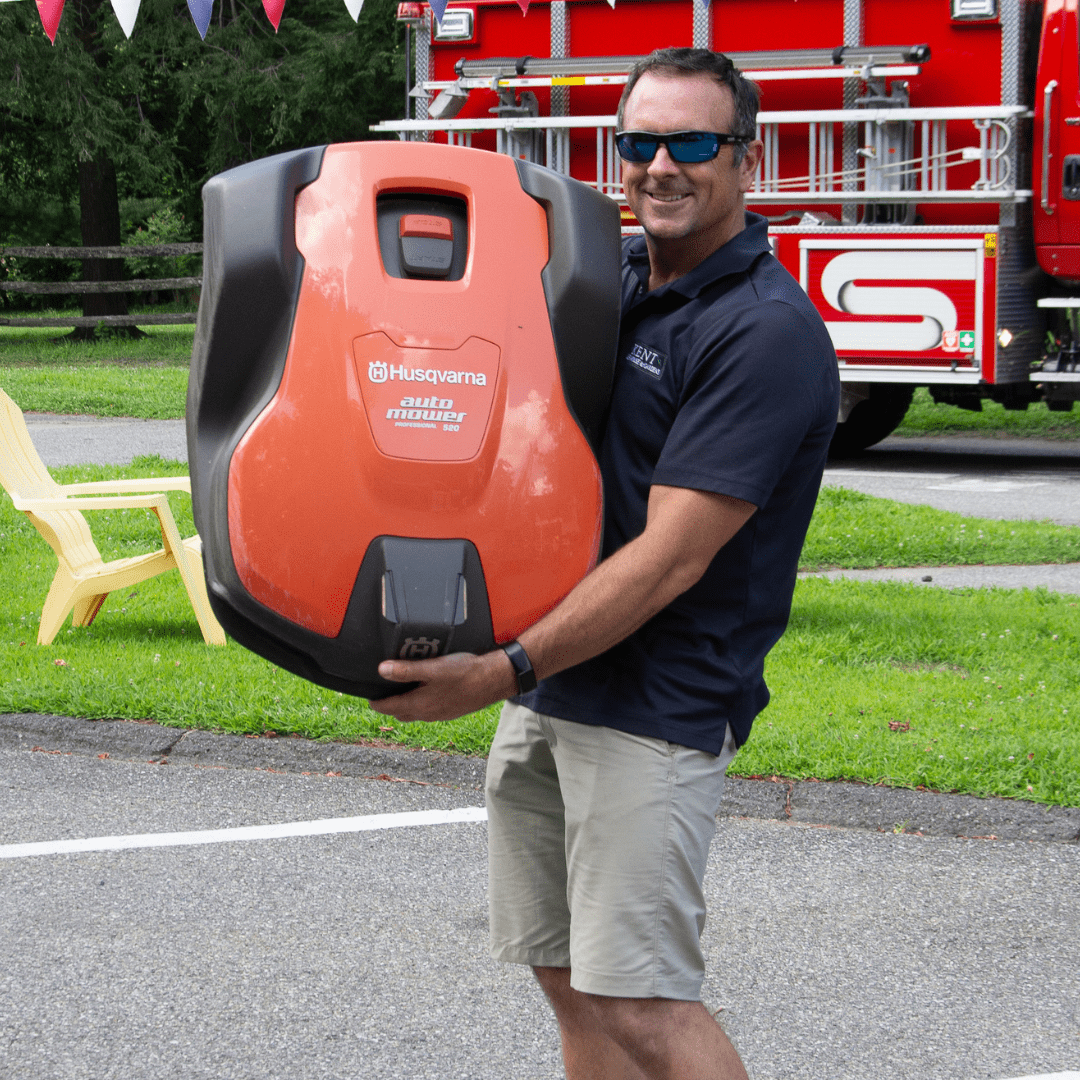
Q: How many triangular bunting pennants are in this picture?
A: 9